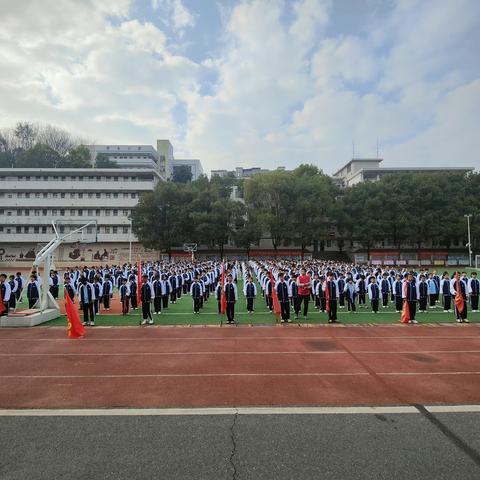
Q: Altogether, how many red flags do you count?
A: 8